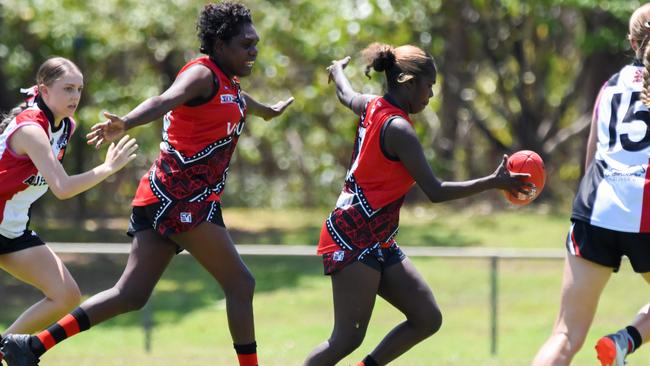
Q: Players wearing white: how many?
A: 2